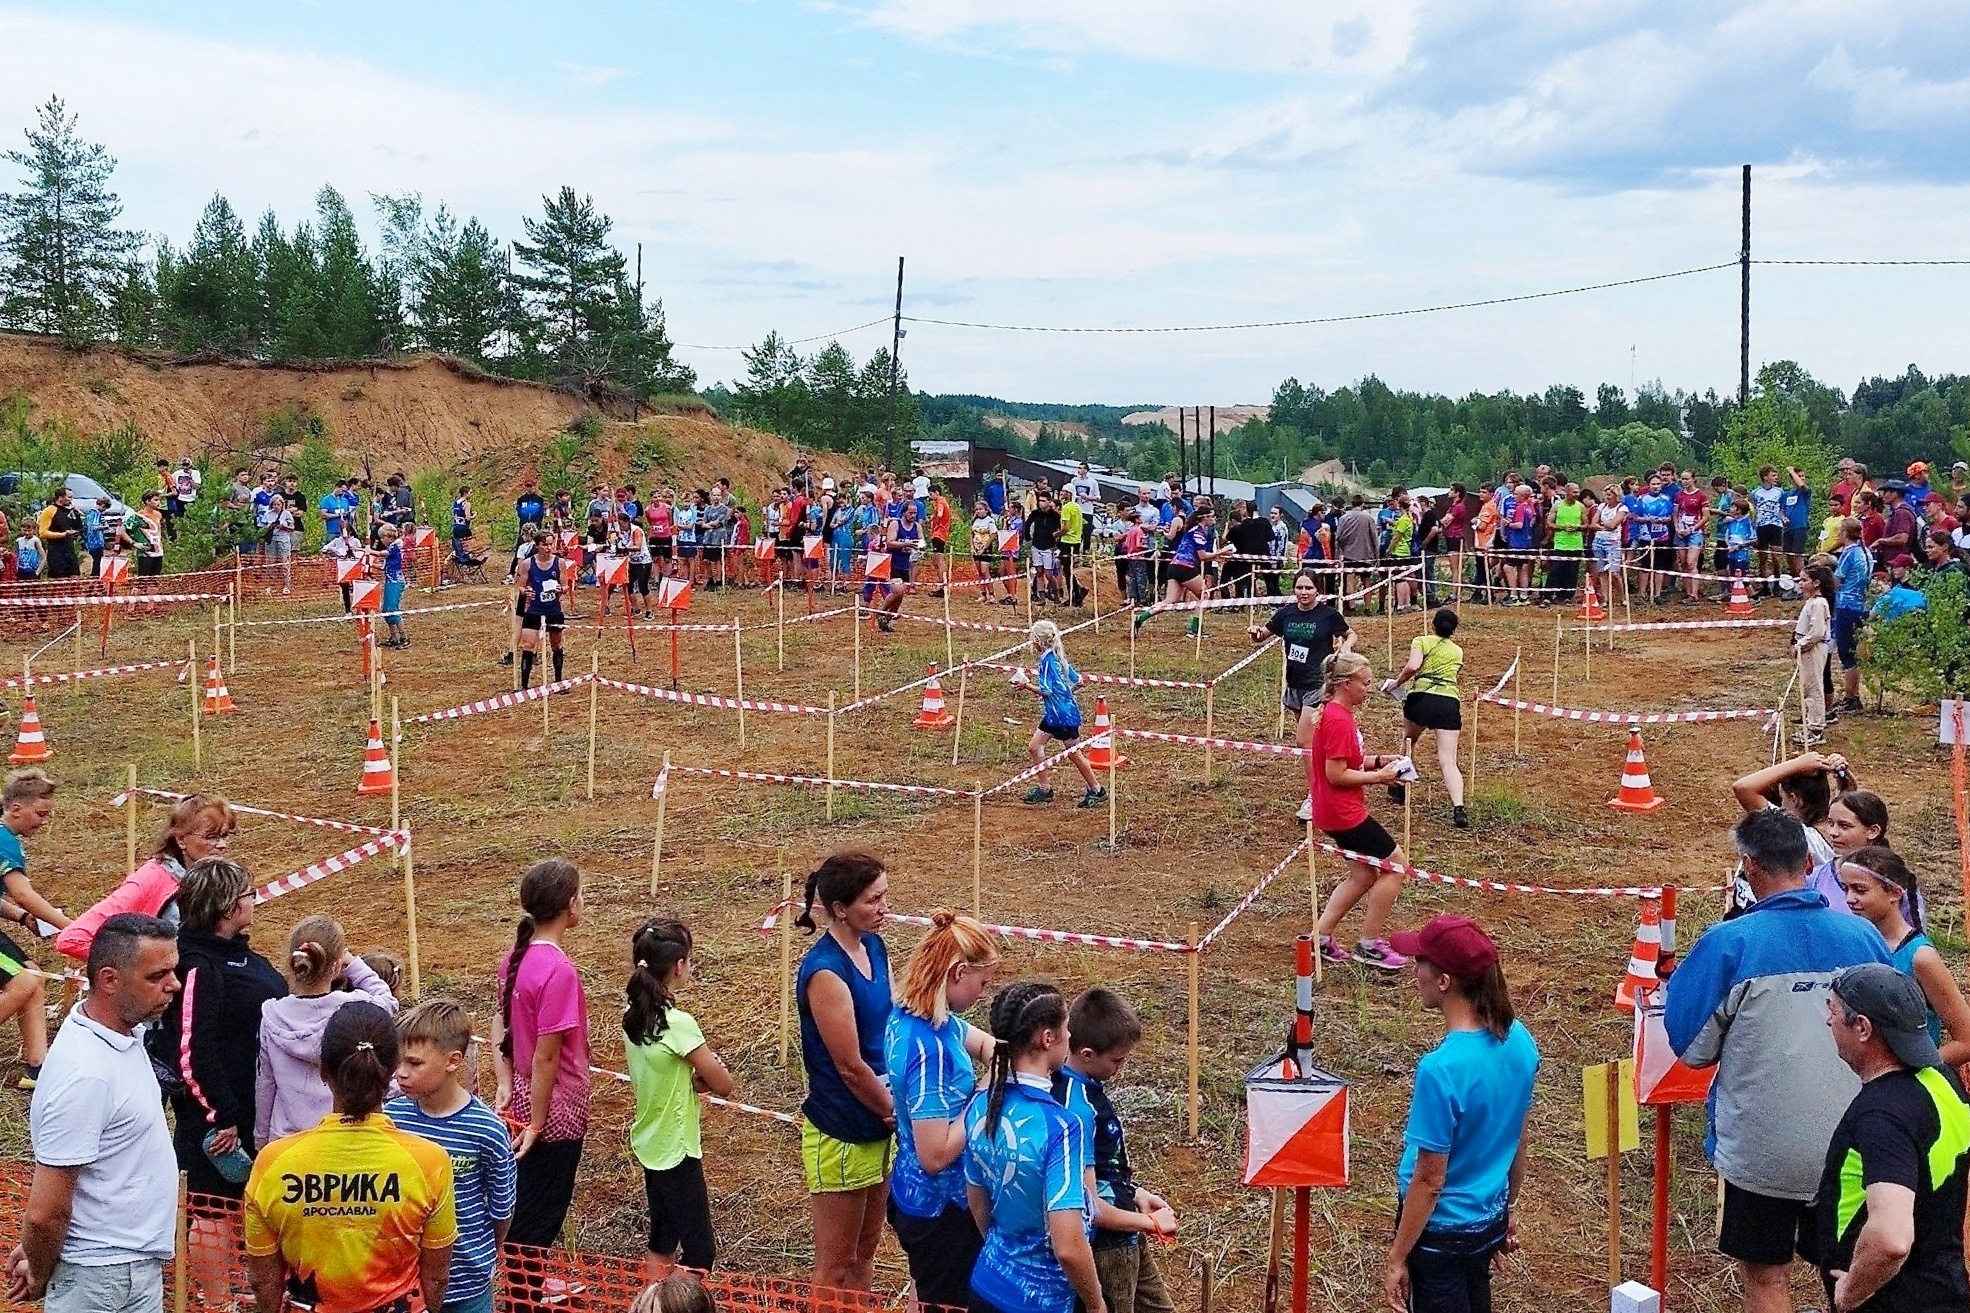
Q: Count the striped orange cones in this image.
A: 9